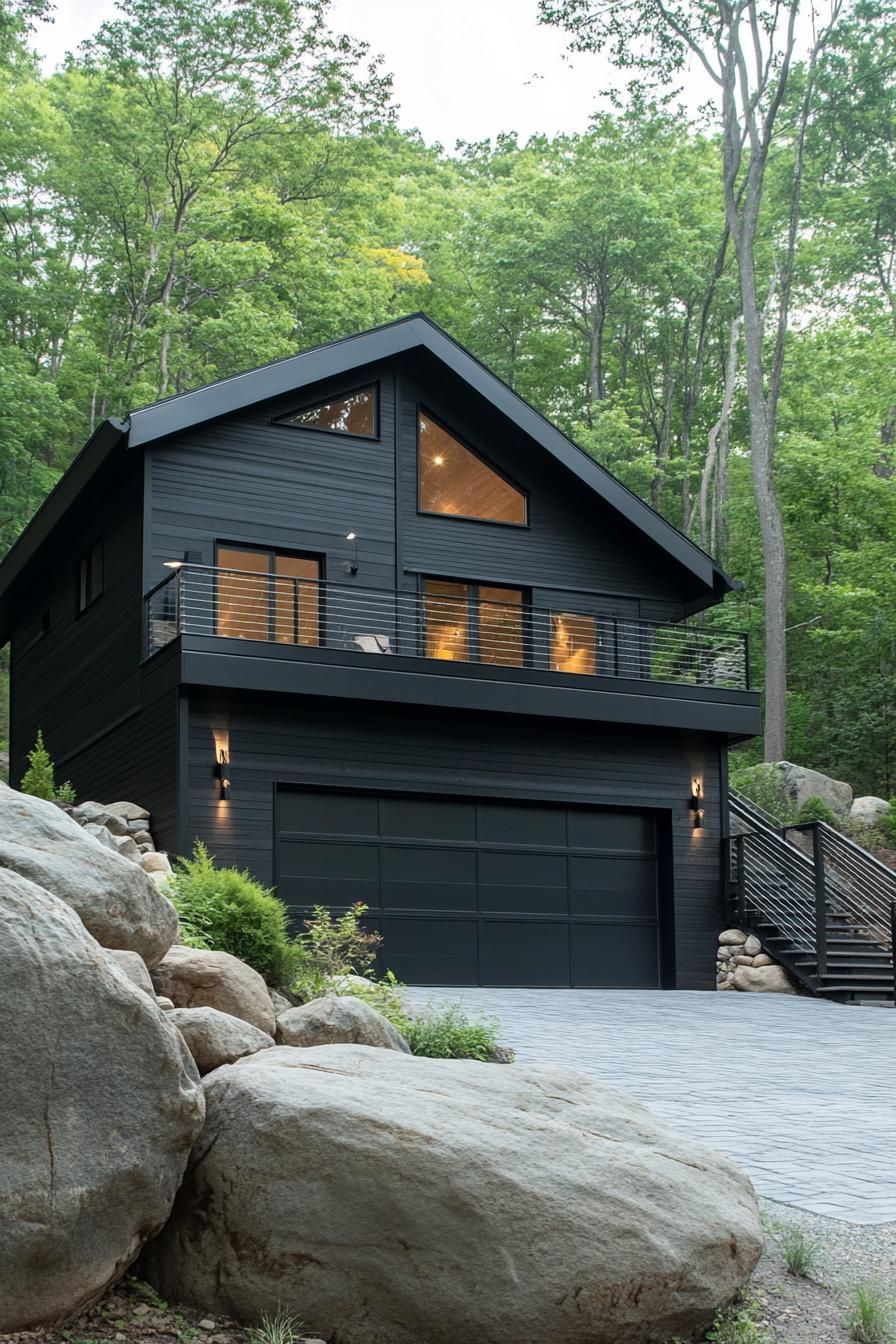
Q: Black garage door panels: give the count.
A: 12